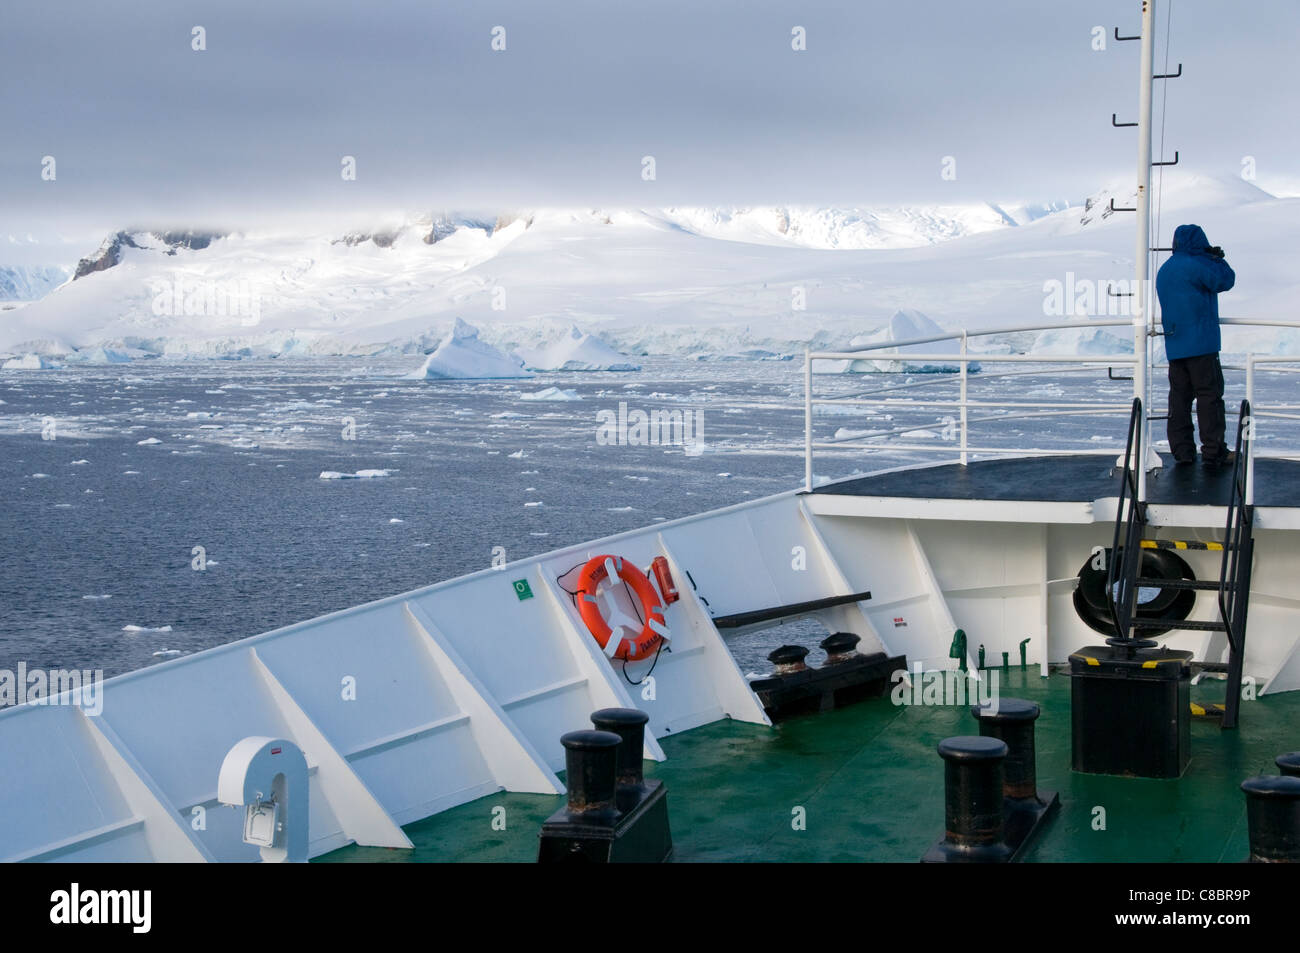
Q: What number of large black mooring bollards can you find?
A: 6